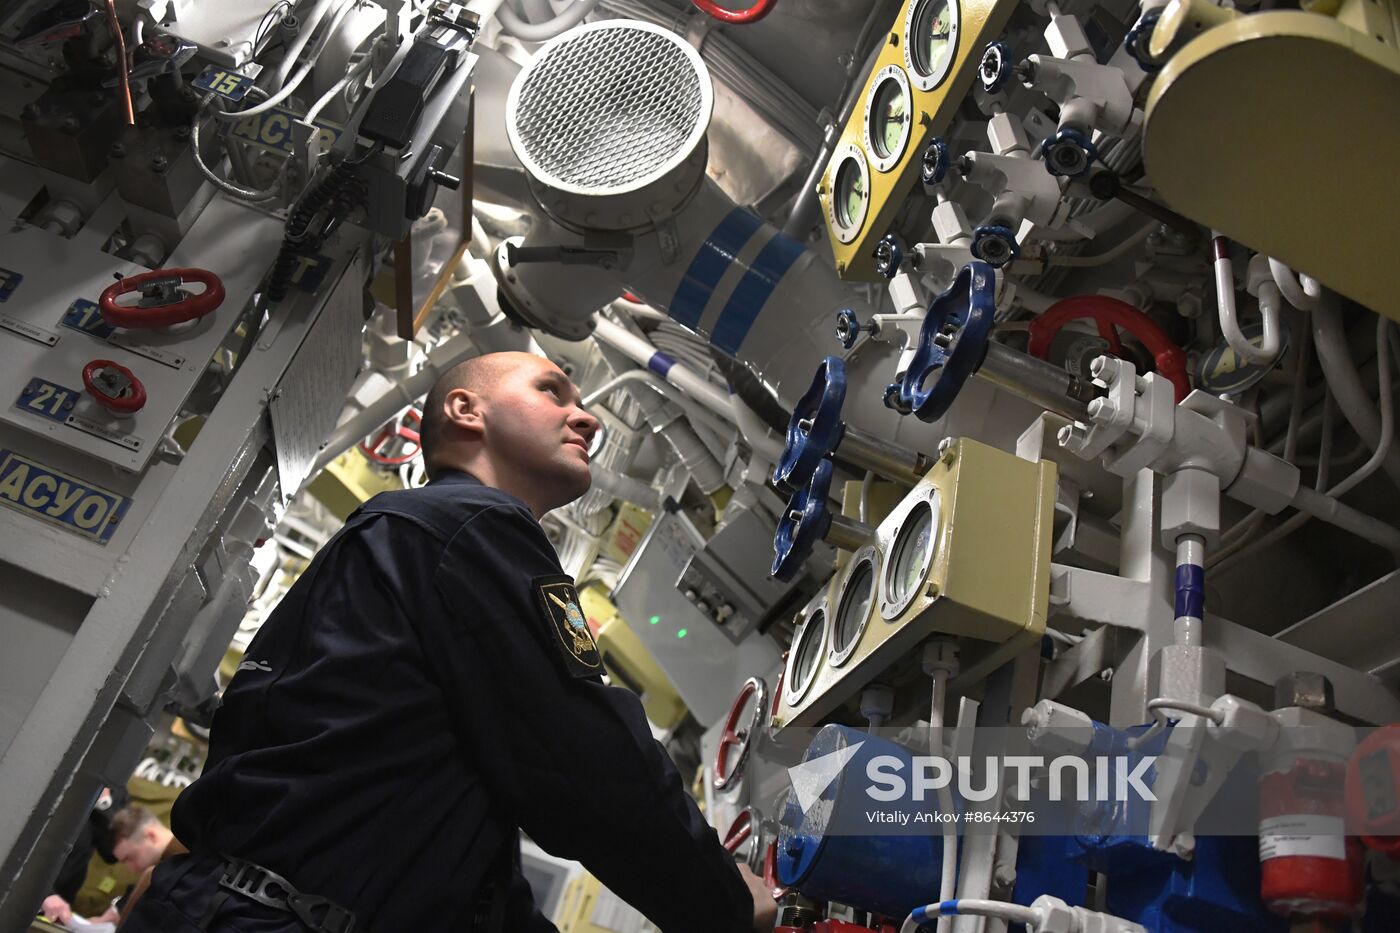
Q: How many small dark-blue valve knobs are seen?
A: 8